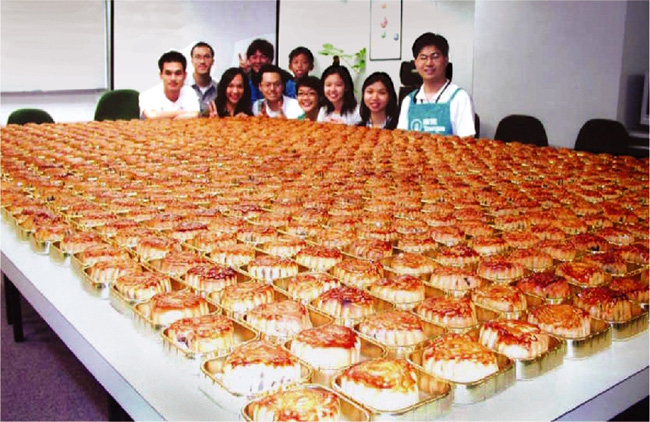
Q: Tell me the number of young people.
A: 10